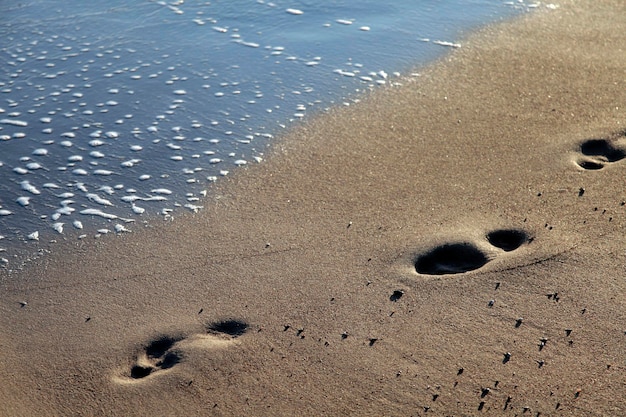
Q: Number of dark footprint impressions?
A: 3